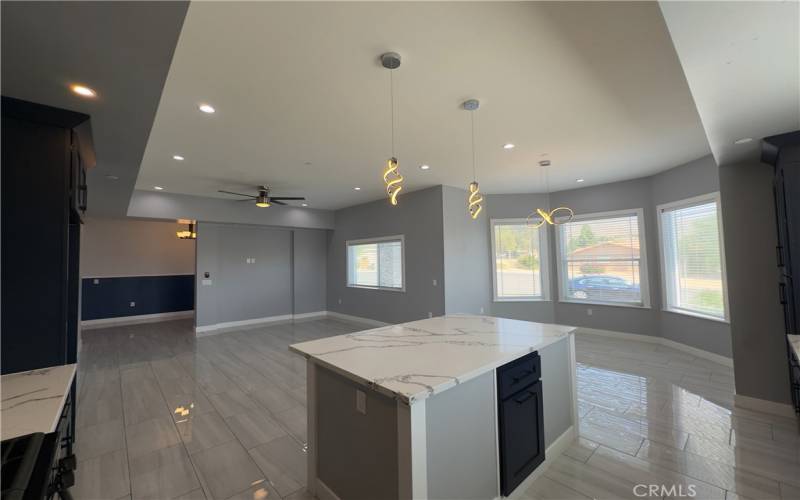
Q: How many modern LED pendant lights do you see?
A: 3